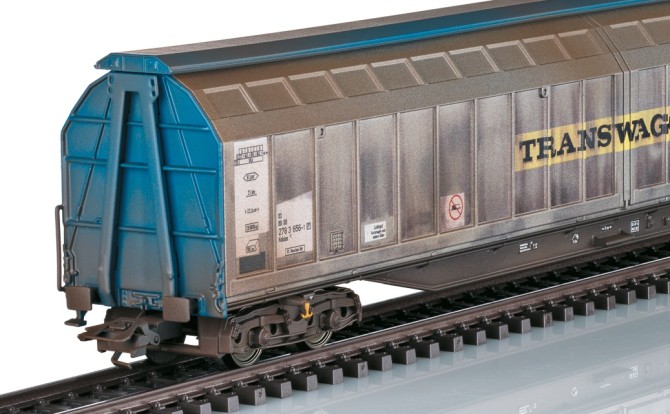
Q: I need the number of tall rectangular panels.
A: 11